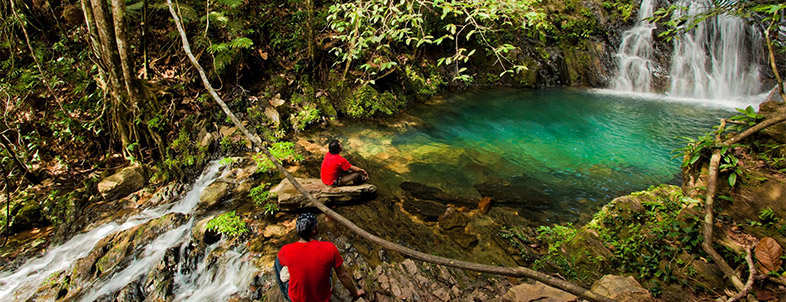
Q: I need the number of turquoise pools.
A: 1